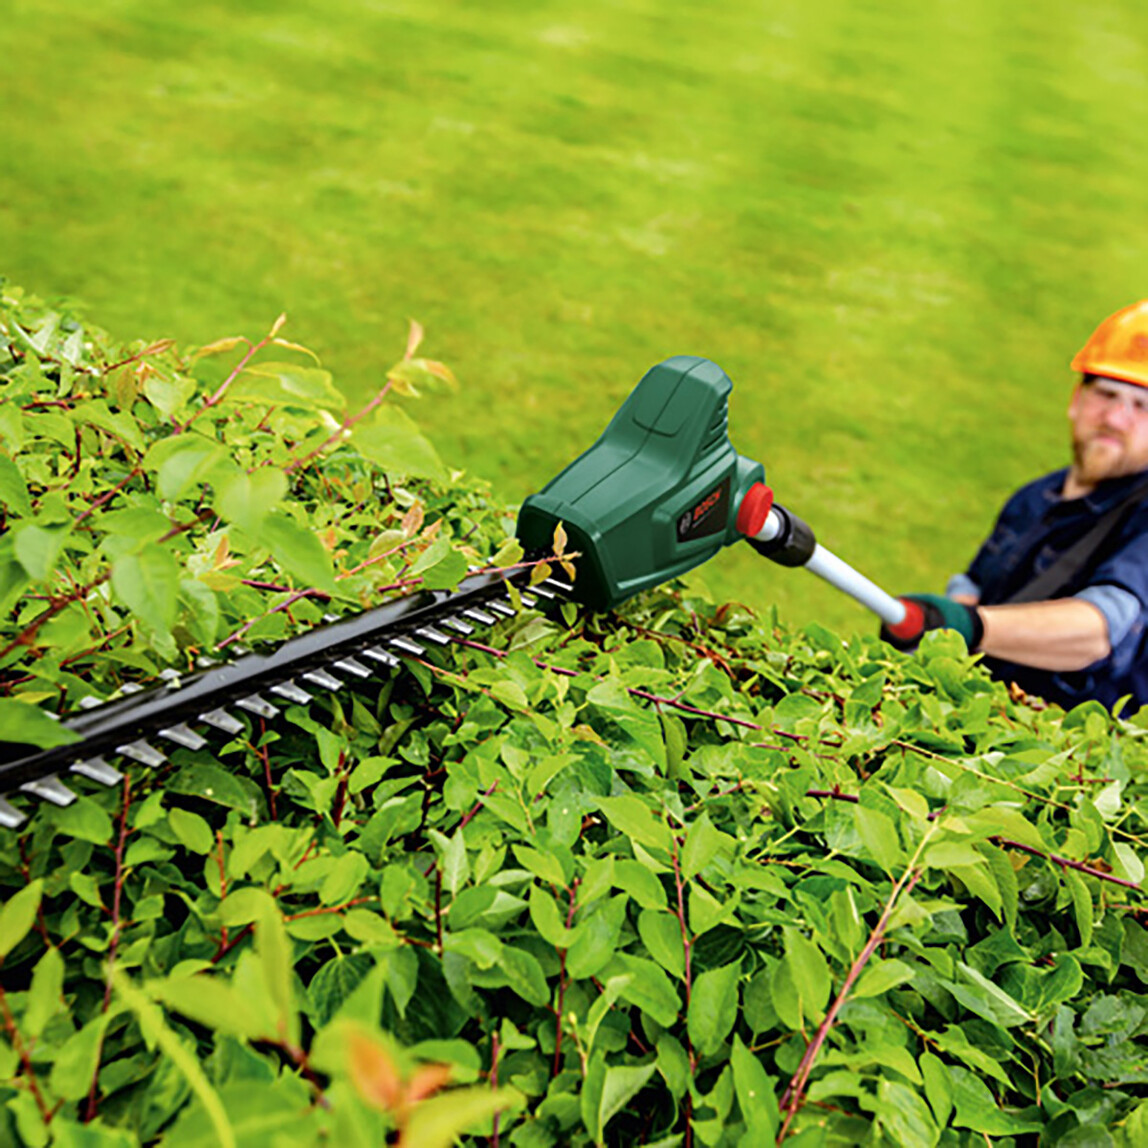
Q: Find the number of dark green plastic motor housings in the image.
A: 1